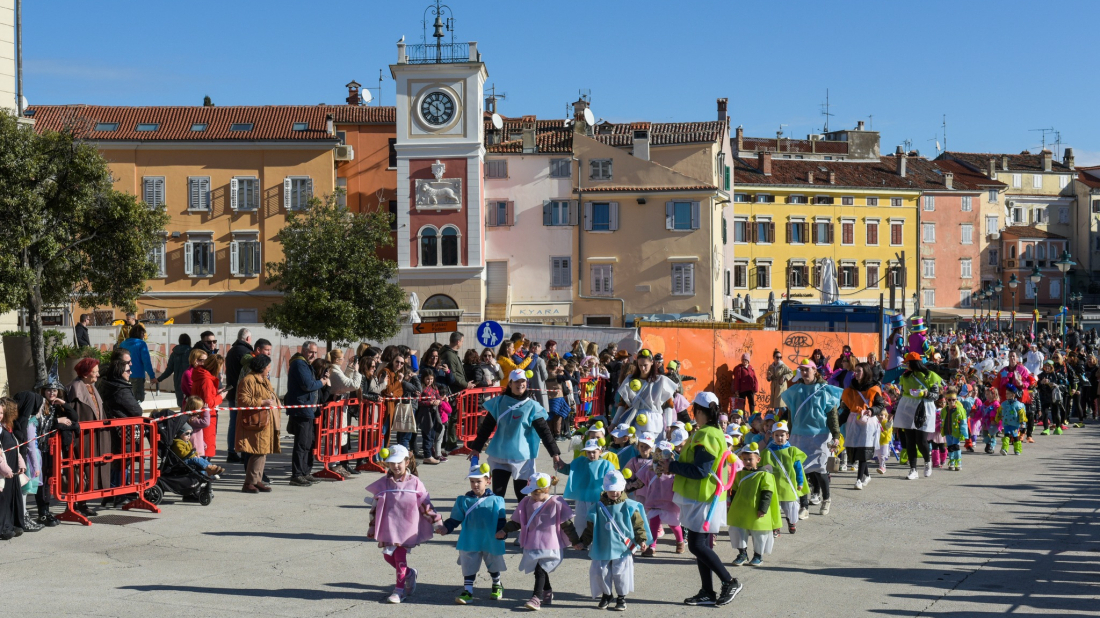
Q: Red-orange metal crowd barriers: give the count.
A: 4